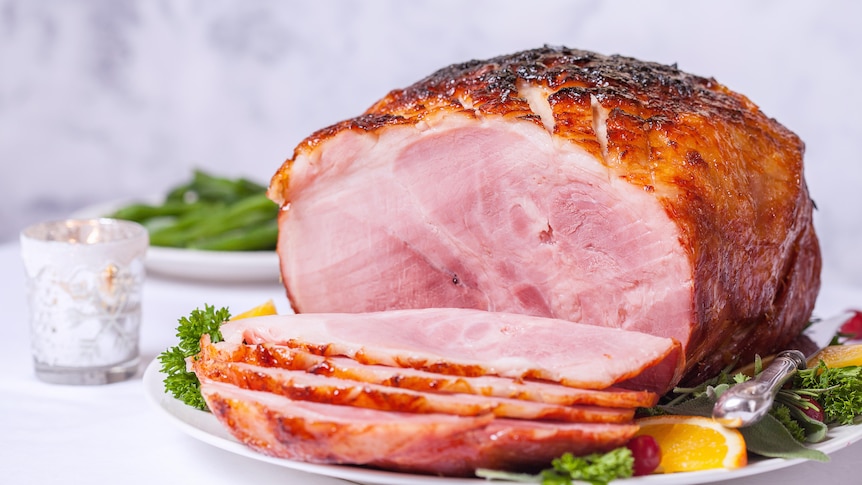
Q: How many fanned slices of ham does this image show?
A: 4